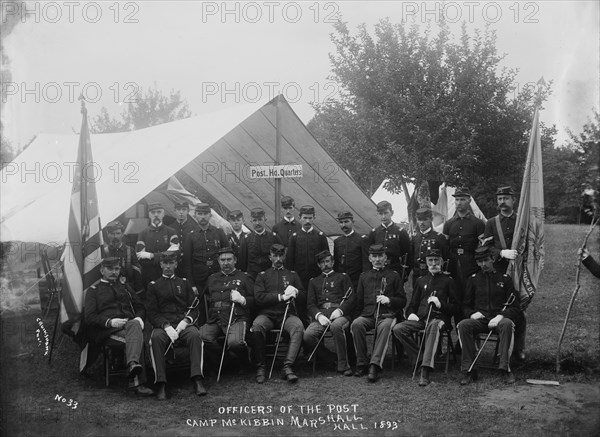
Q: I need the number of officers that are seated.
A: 8